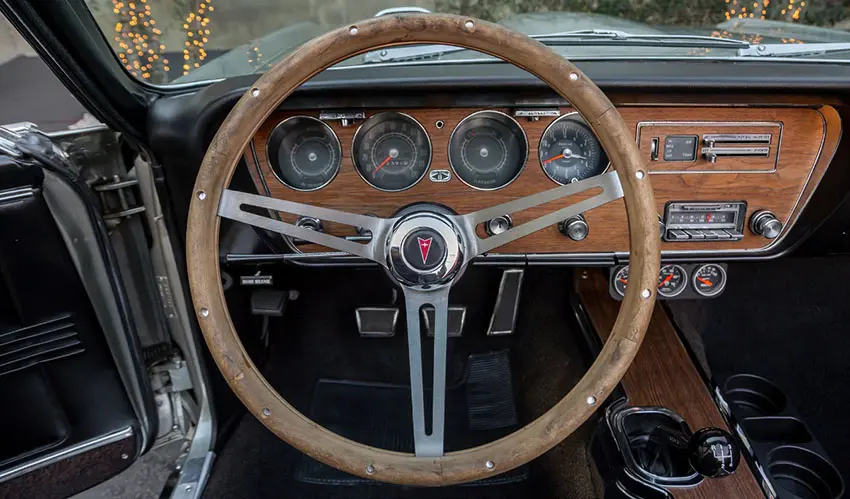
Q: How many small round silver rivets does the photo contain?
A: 12